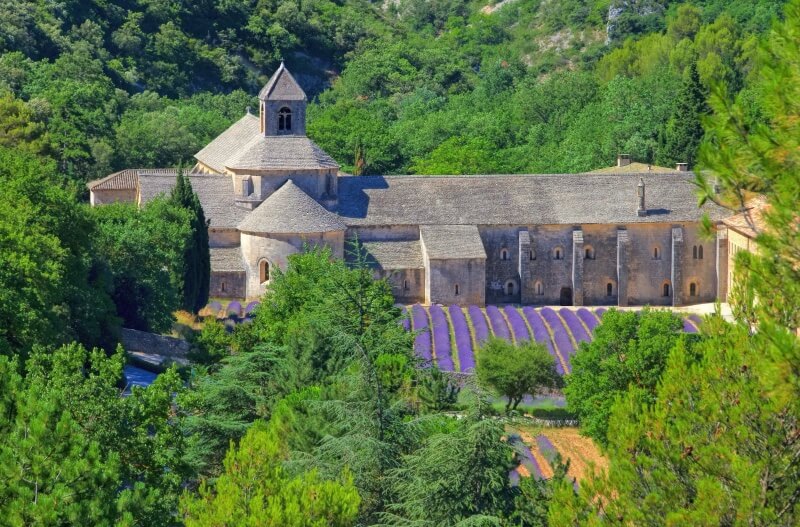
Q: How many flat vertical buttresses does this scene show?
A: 5